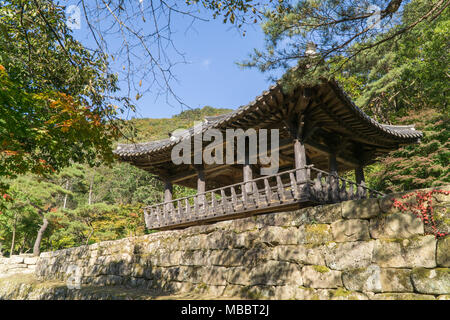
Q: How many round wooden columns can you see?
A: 6